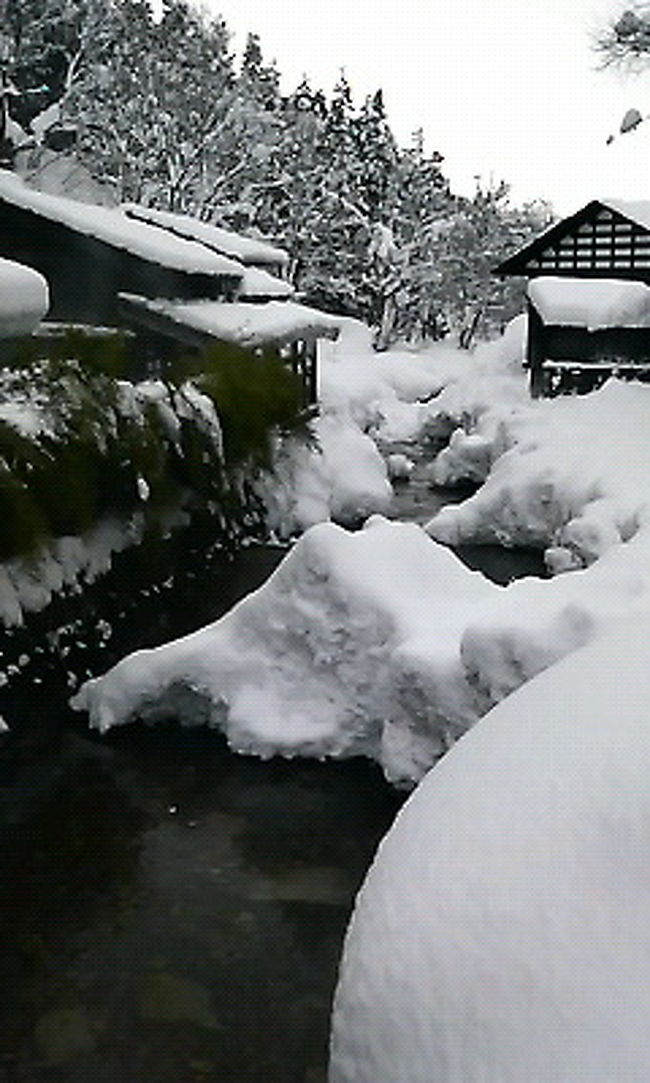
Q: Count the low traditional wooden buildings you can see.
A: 2